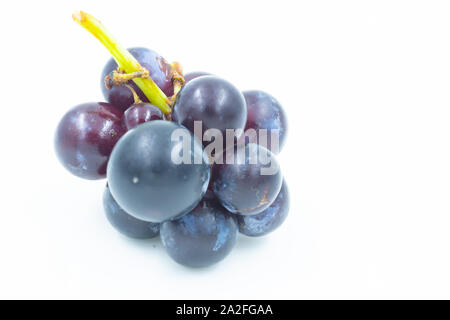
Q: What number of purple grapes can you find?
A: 11